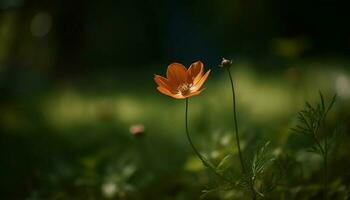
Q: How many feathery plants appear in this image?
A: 2